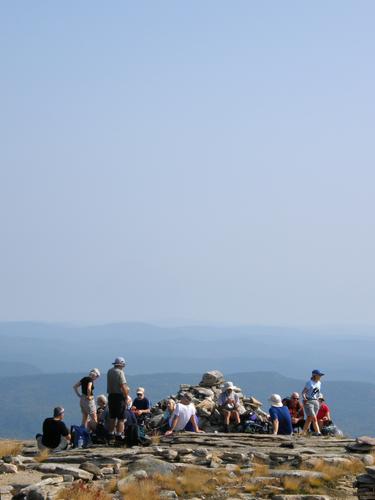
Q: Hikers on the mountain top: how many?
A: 13